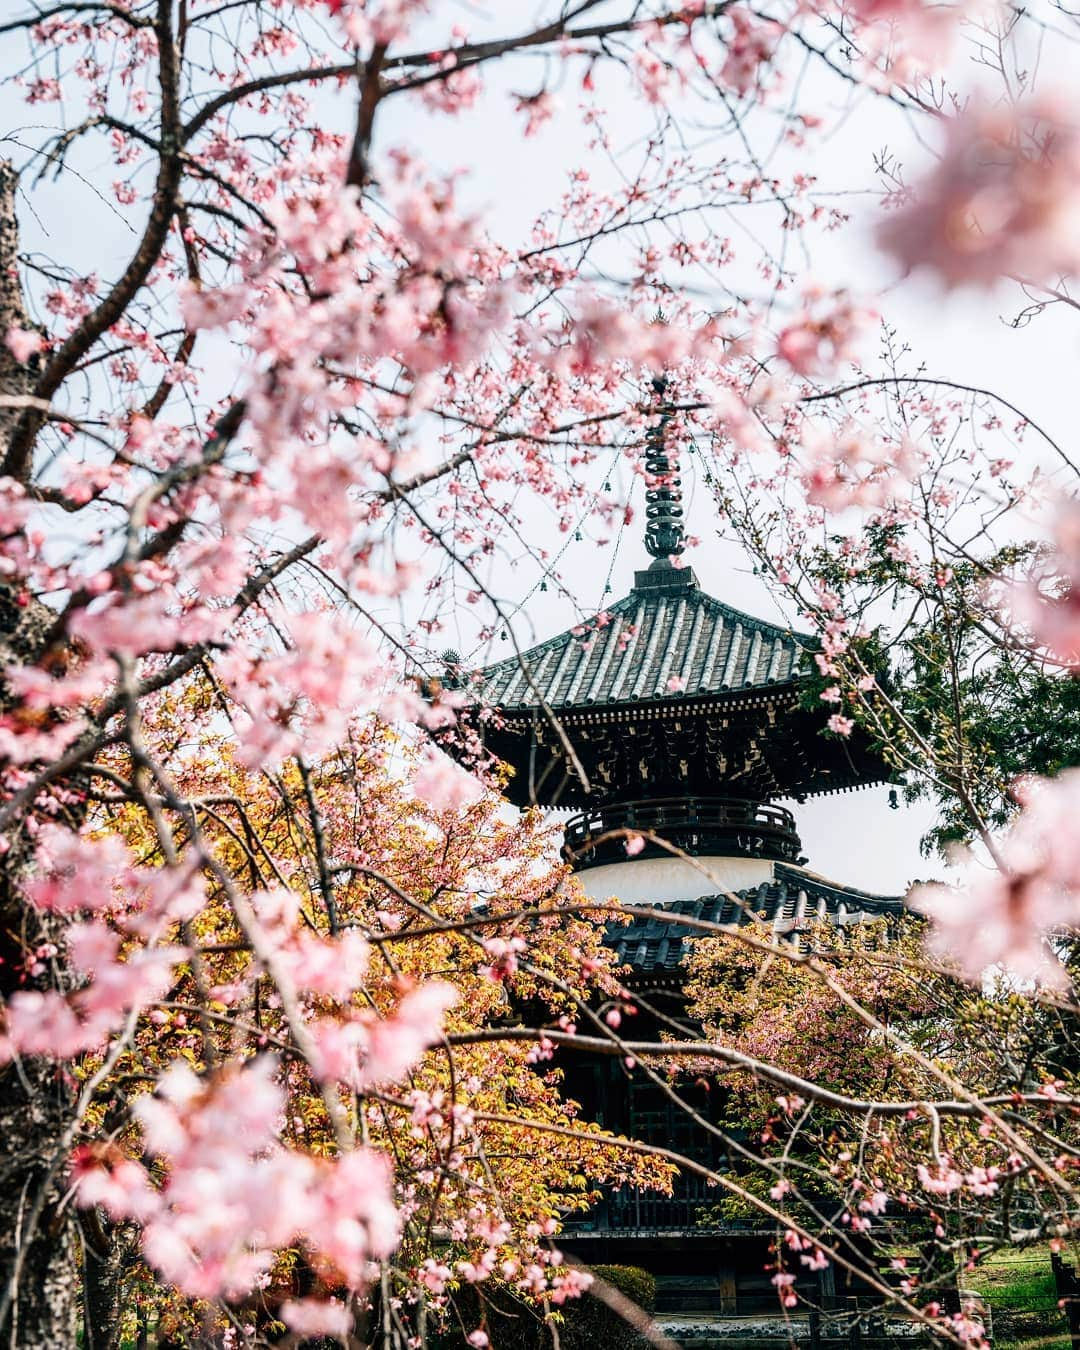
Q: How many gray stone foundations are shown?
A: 1